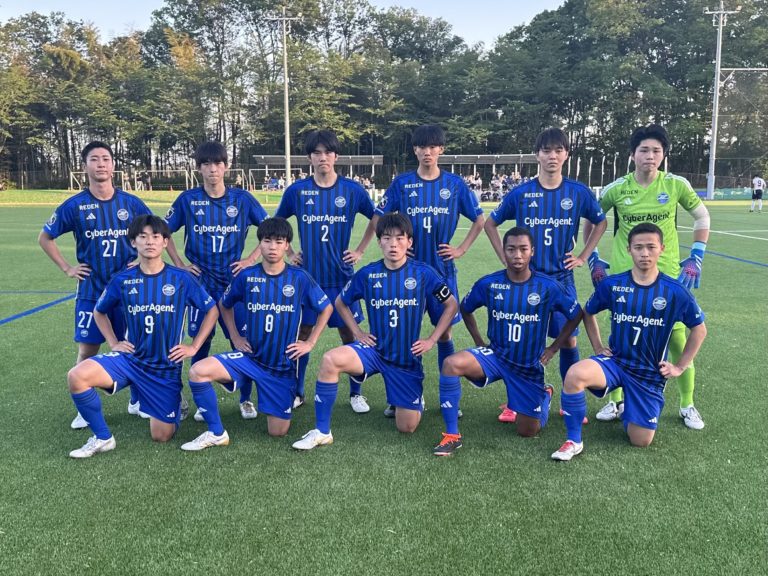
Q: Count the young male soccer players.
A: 11